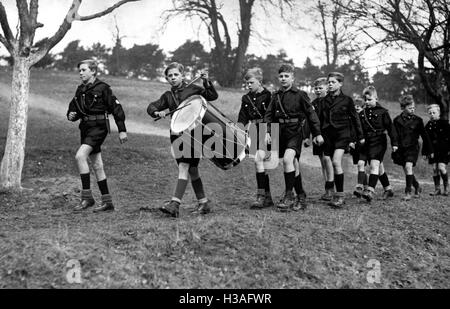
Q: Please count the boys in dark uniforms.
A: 10